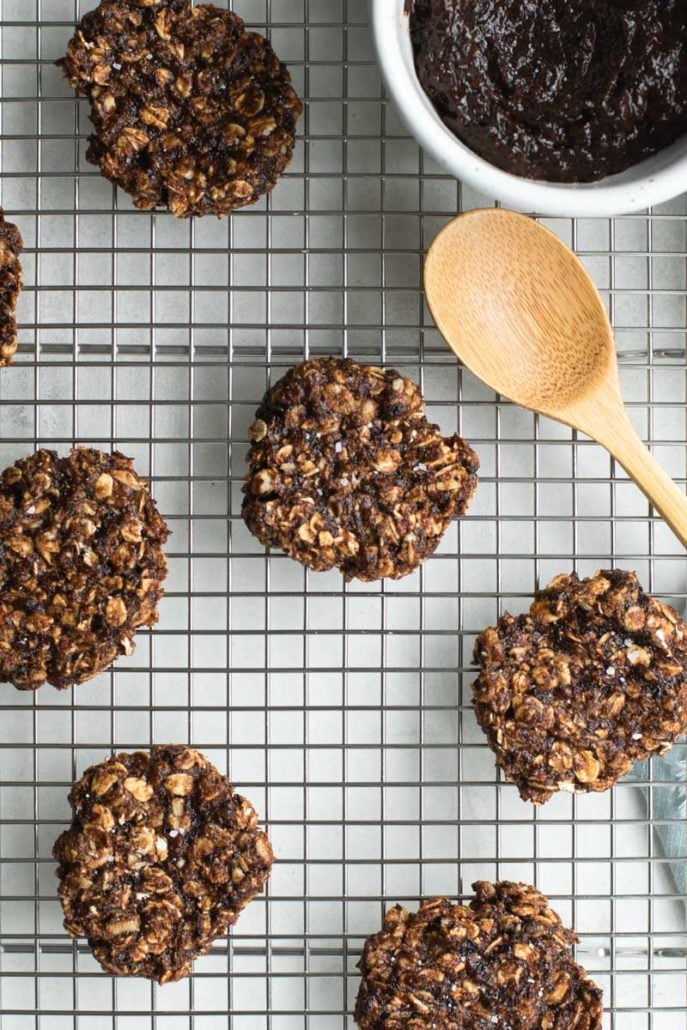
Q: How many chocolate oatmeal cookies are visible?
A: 7